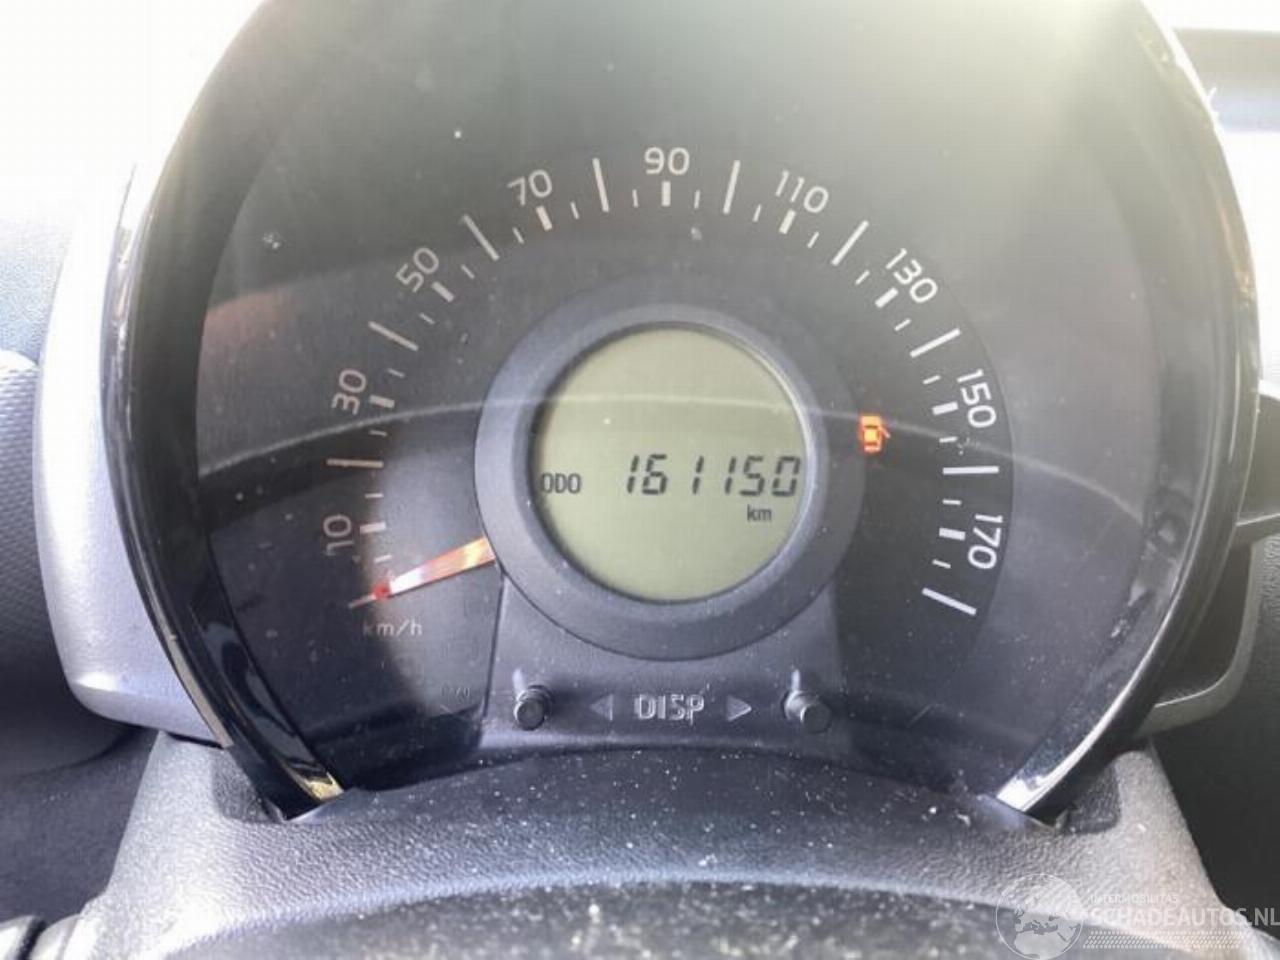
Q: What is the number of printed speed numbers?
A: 9